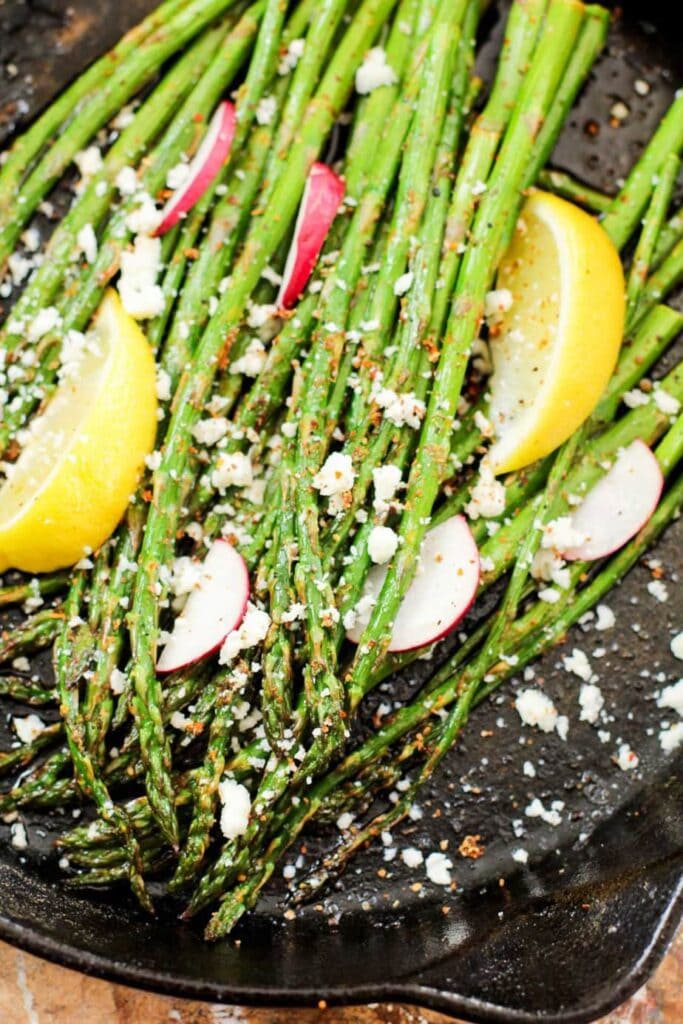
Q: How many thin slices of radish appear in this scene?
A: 5